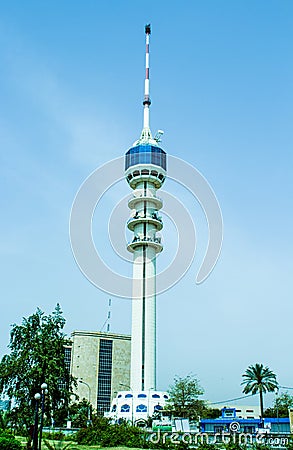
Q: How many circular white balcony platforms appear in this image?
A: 3